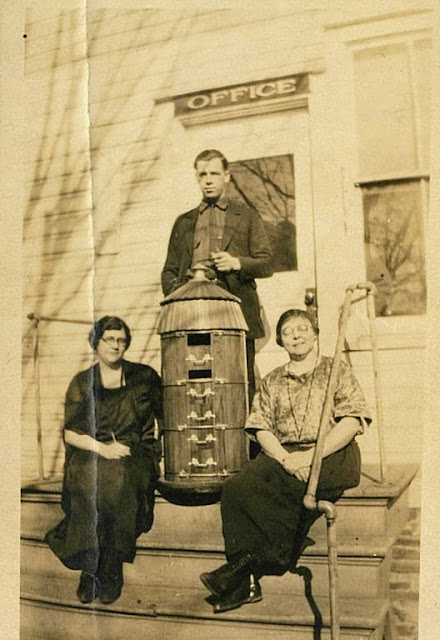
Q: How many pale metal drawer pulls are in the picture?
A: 5